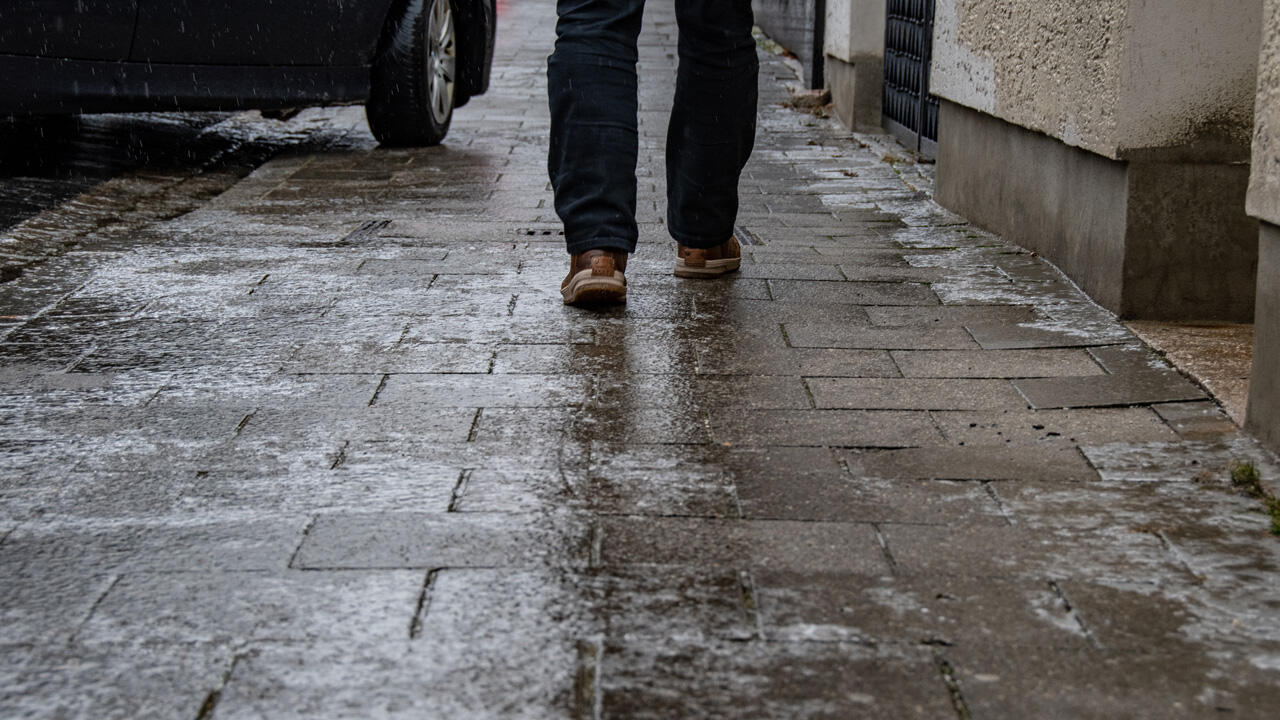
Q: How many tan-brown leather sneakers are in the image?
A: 2